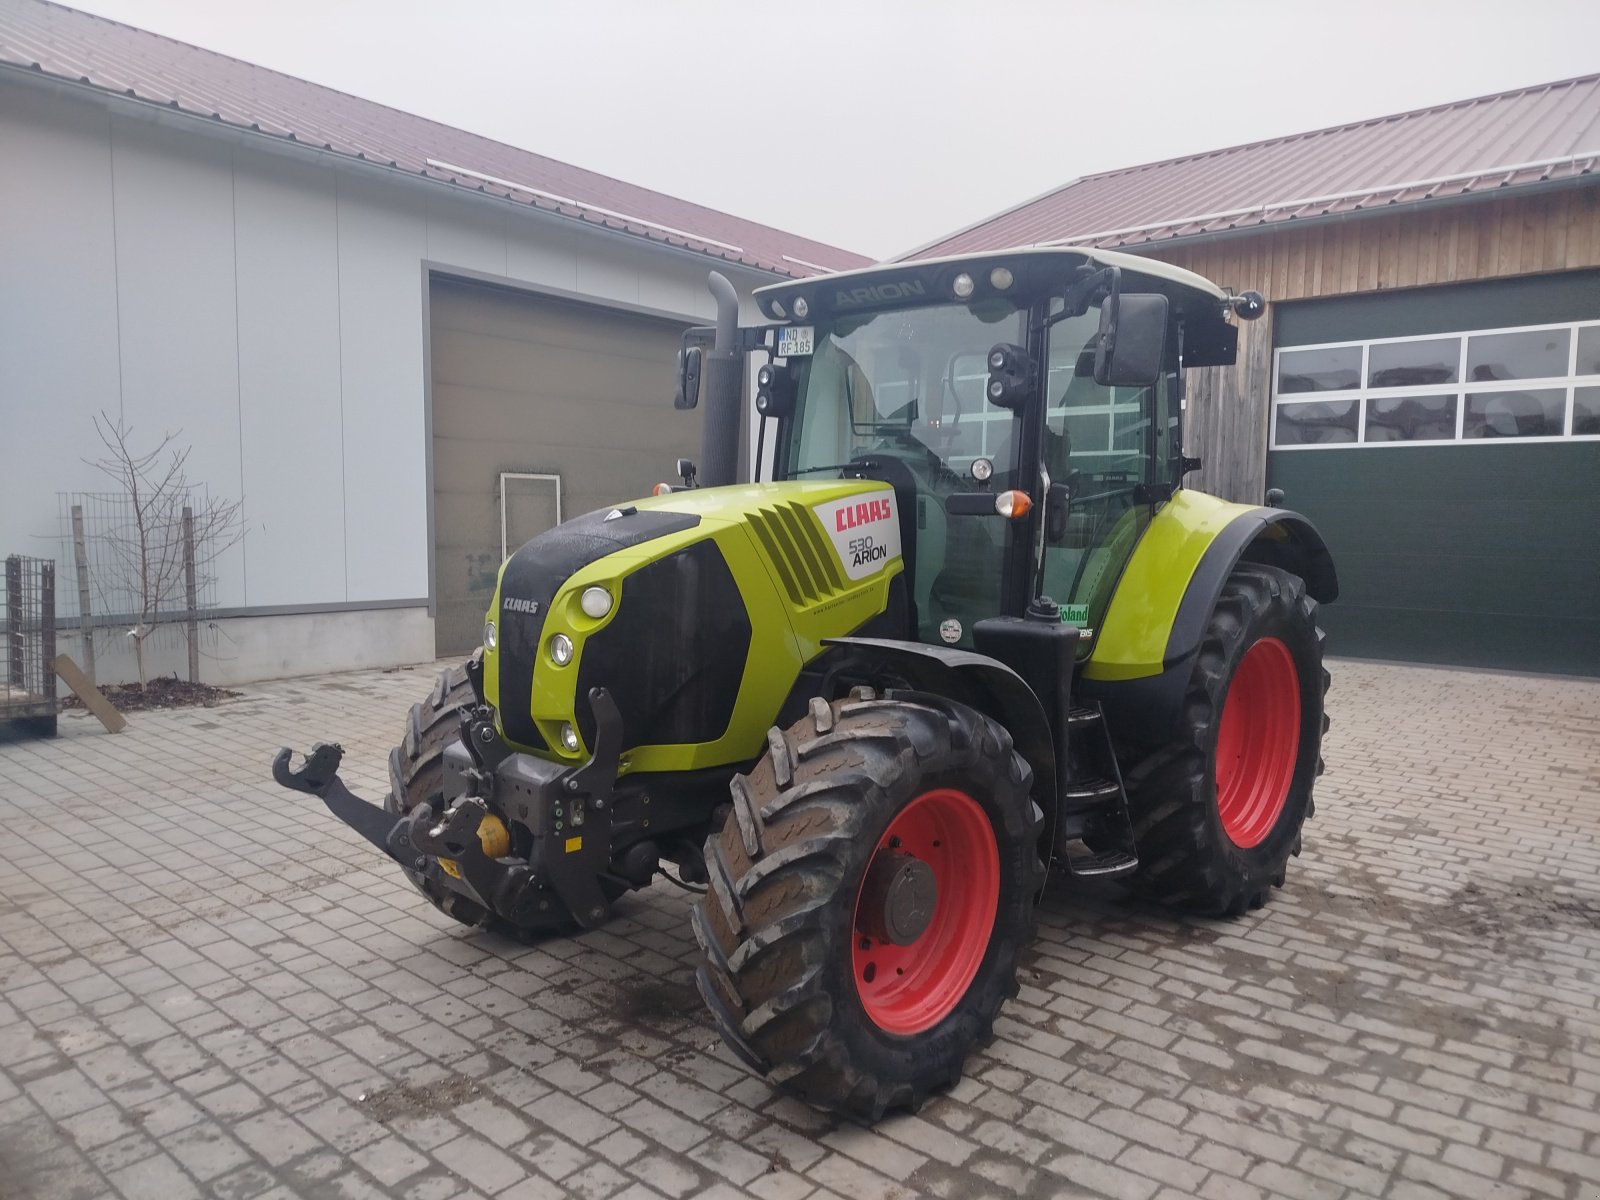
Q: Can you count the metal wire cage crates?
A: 1